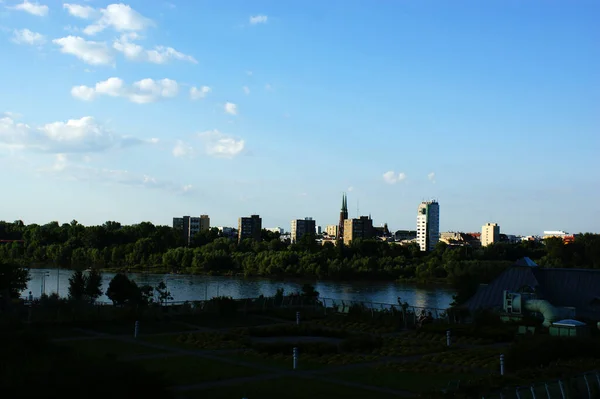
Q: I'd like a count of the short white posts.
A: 5